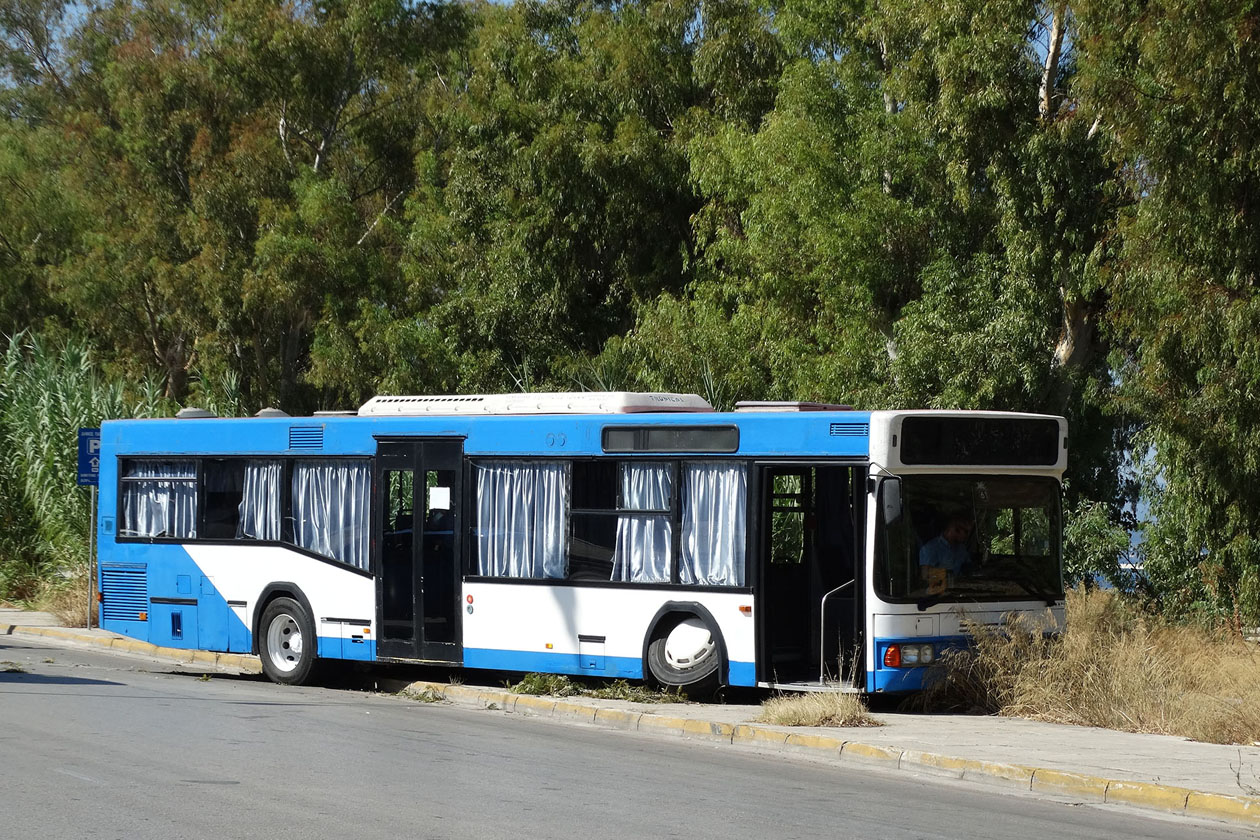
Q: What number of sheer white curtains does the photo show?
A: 6